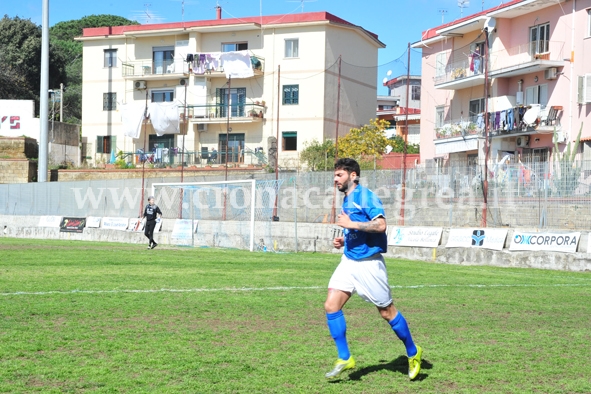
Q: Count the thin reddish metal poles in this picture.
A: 7